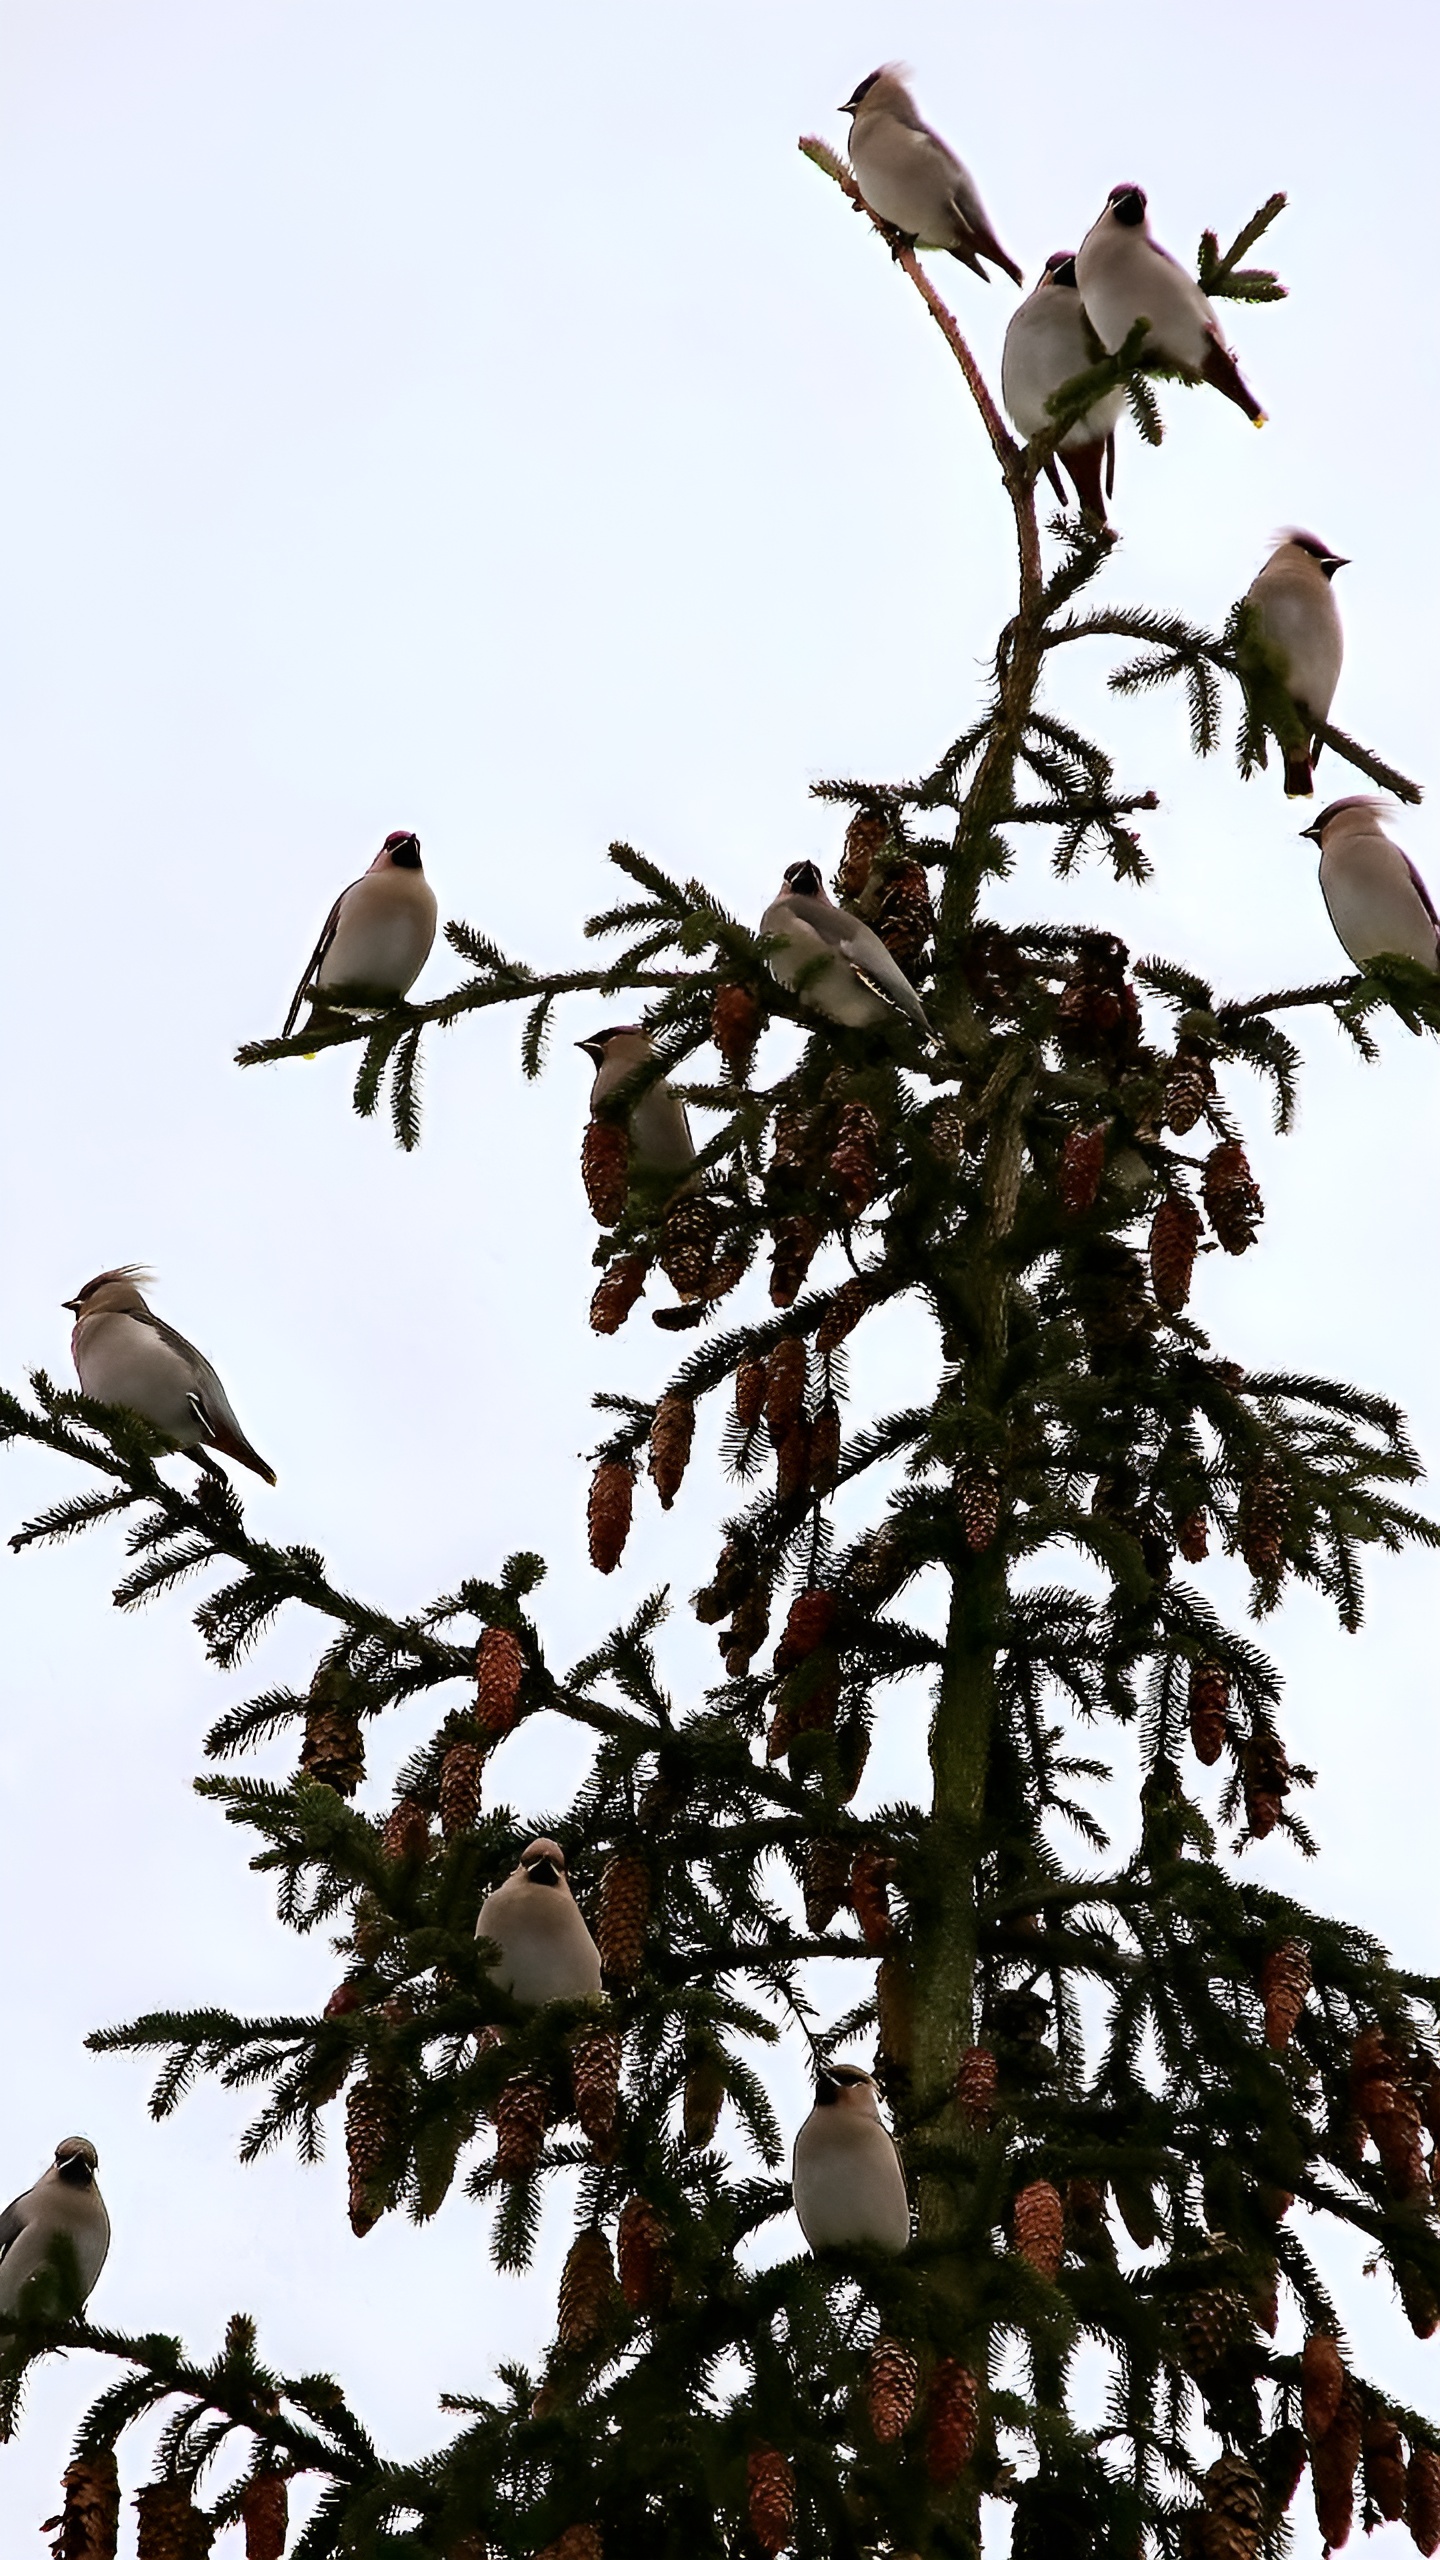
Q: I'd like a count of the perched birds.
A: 12